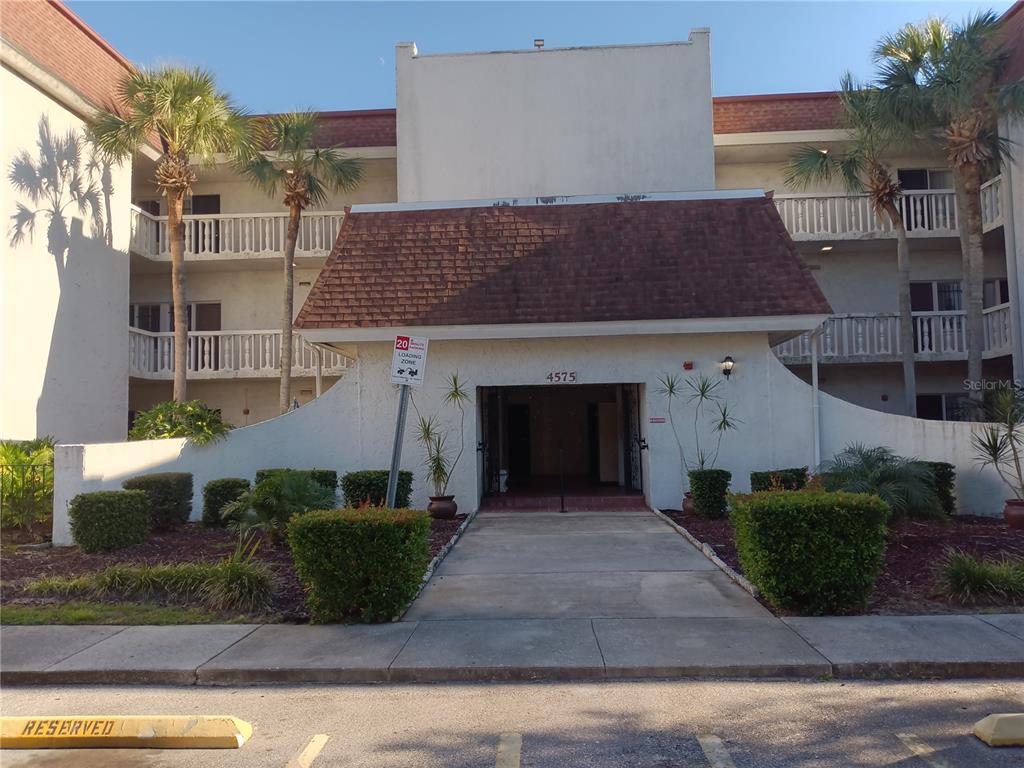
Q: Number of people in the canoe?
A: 0